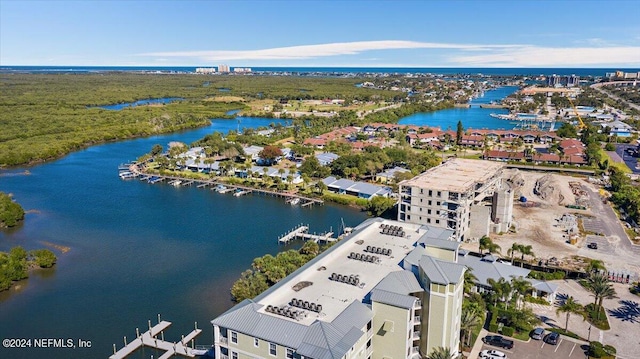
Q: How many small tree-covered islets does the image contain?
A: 2